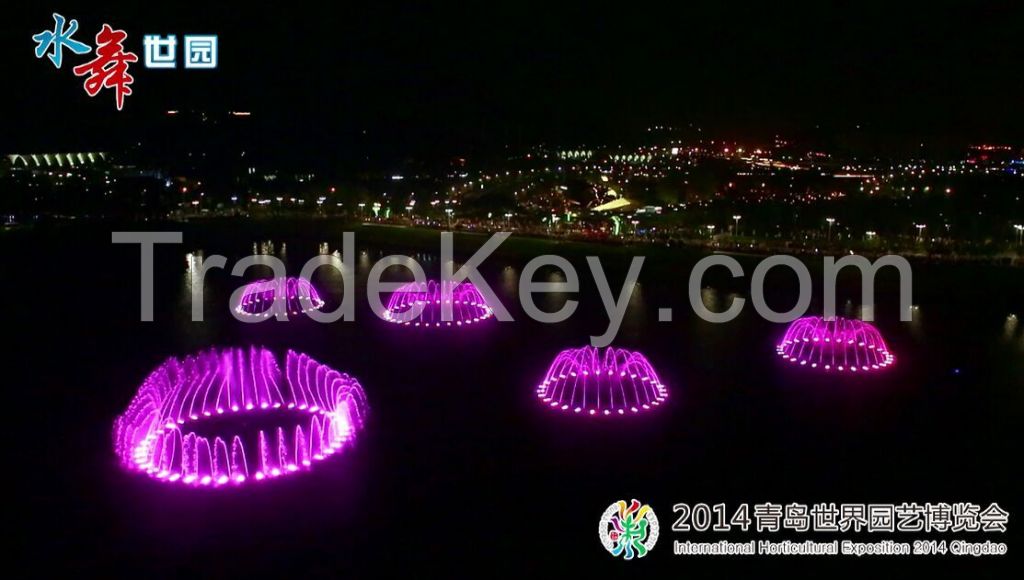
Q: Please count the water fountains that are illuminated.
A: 5